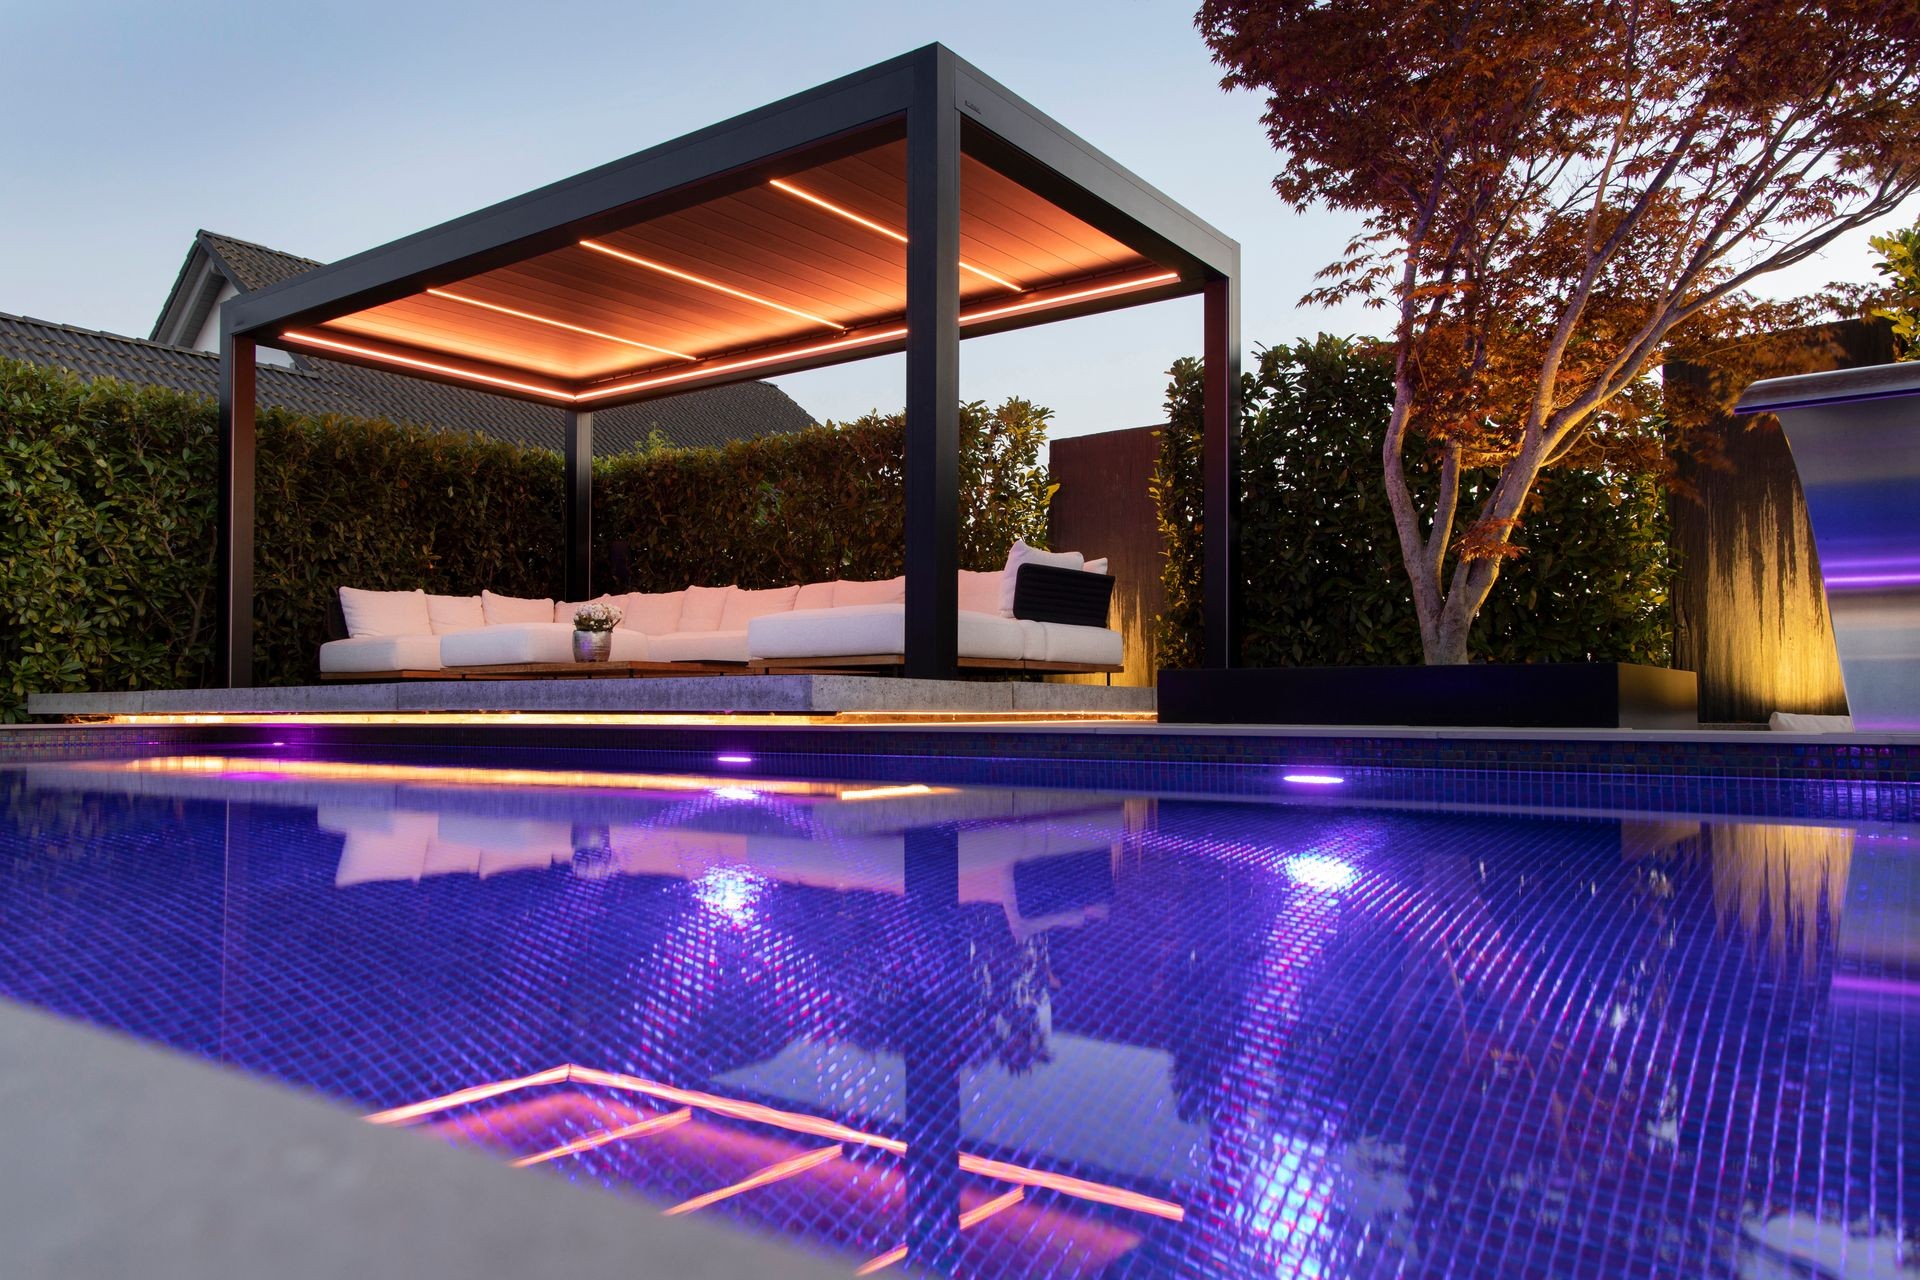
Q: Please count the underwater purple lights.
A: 3